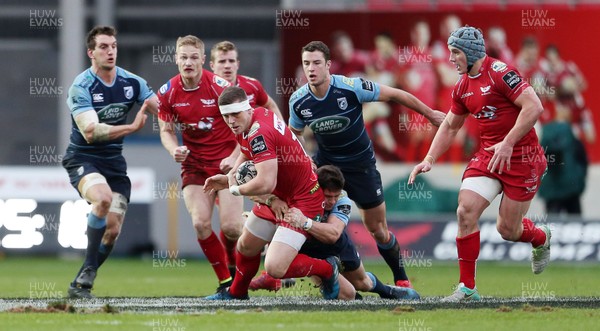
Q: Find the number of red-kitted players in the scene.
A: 4